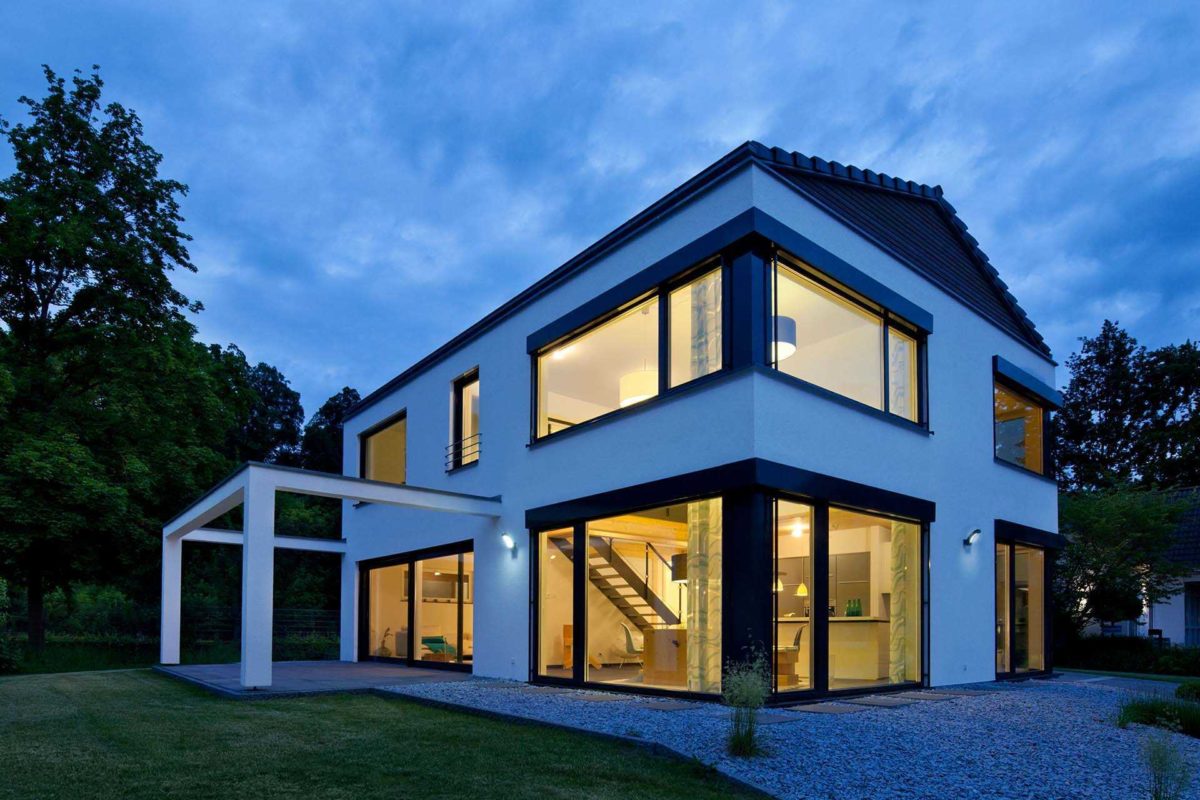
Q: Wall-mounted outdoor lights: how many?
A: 2